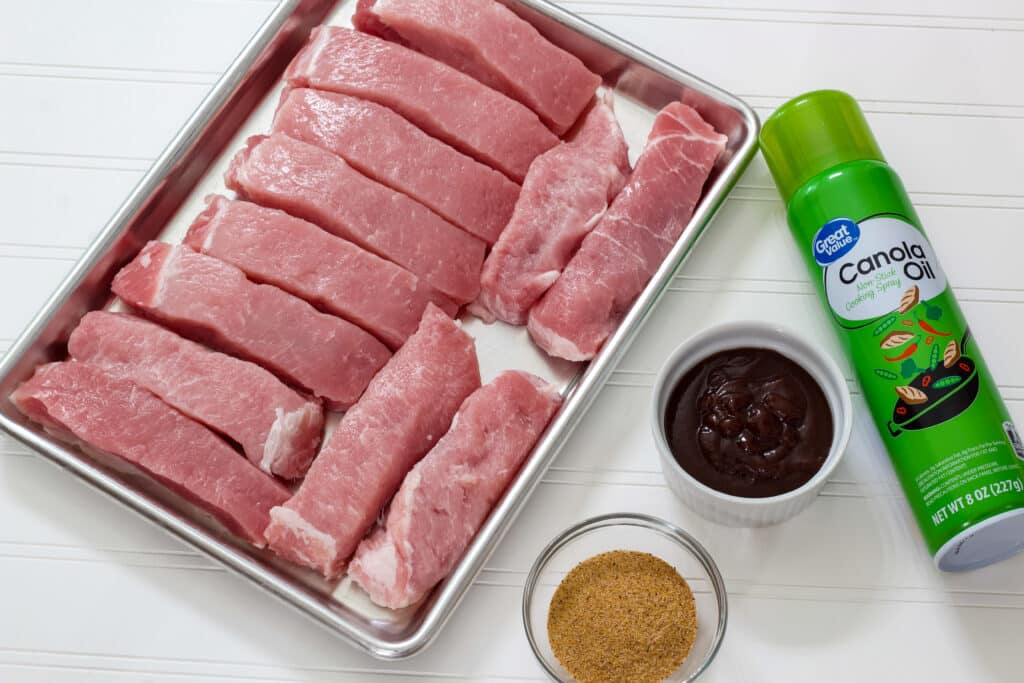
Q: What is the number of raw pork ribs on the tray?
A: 12